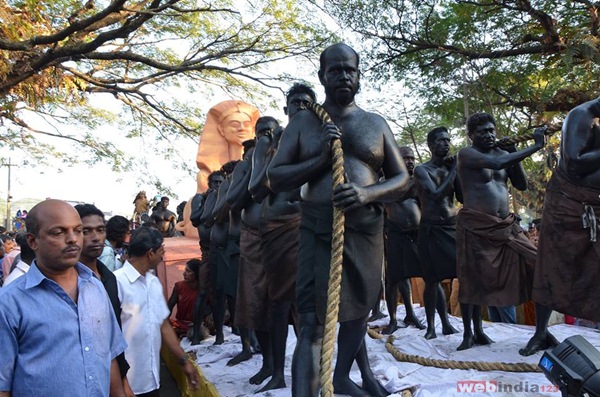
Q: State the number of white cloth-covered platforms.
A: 1